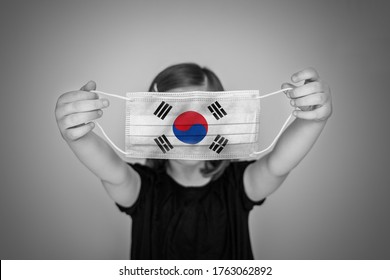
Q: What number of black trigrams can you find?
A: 4